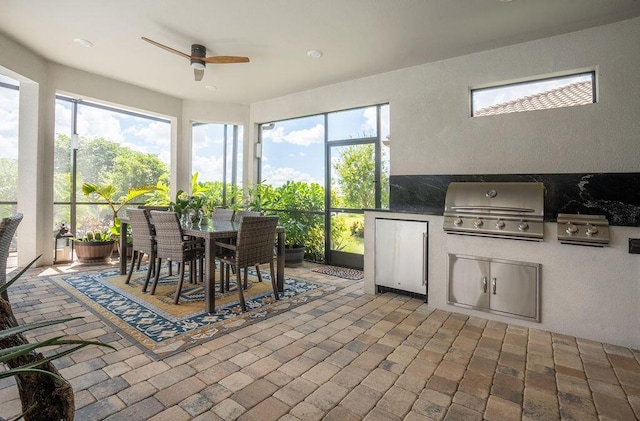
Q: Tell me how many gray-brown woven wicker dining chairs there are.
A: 6